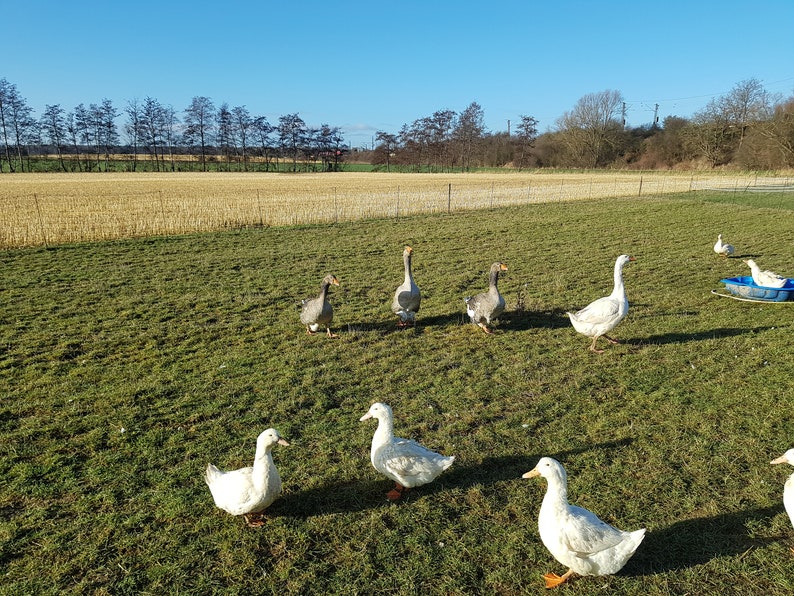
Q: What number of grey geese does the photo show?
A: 3